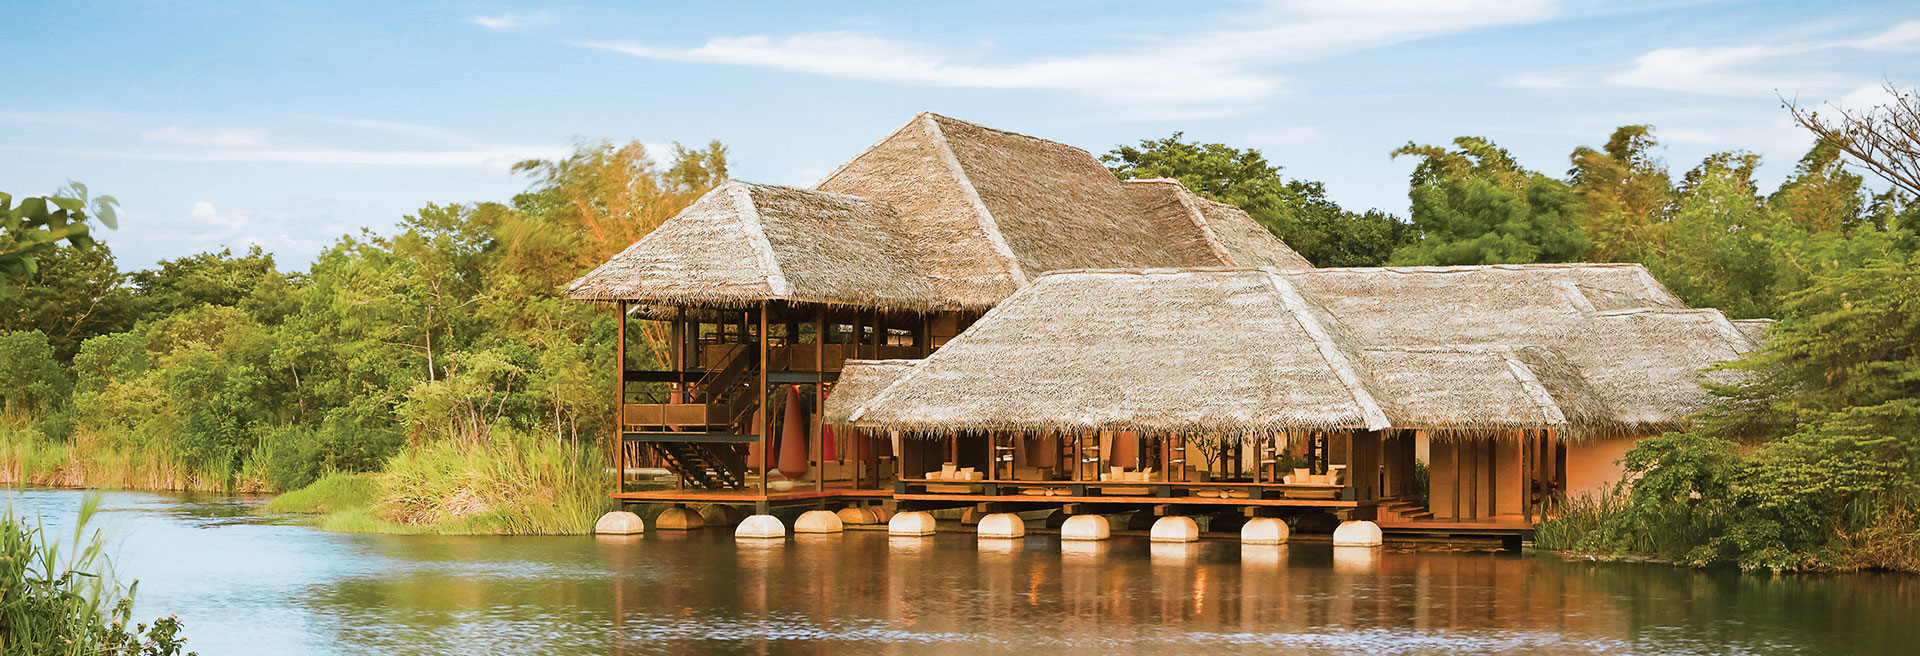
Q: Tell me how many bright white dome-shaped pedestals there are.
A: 8